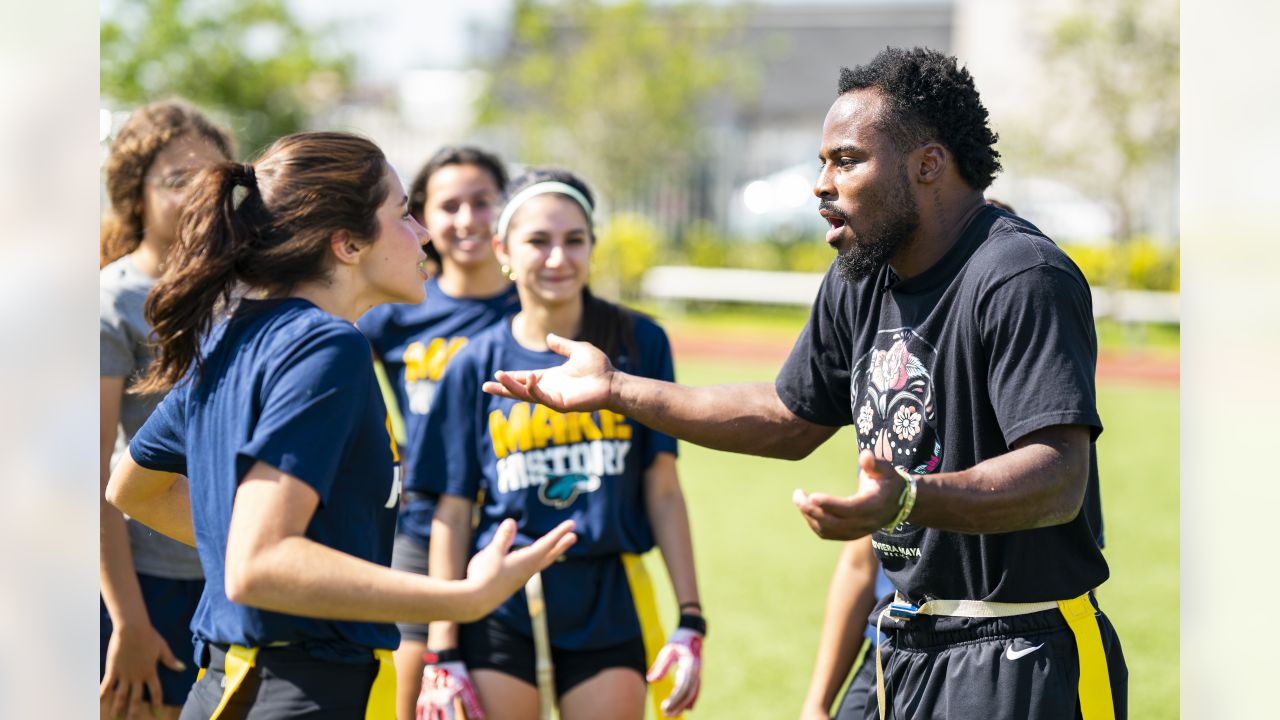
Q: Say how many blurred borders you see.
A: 2